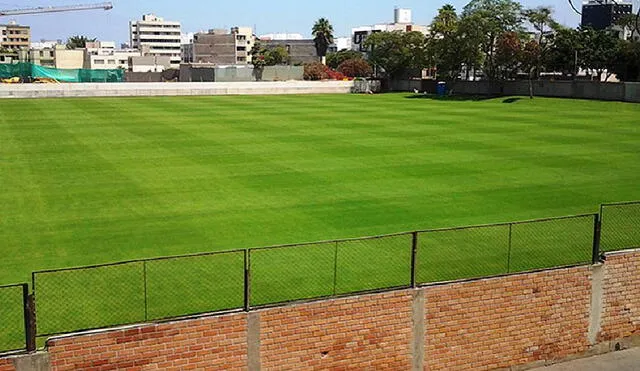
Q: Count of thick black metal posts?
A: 4